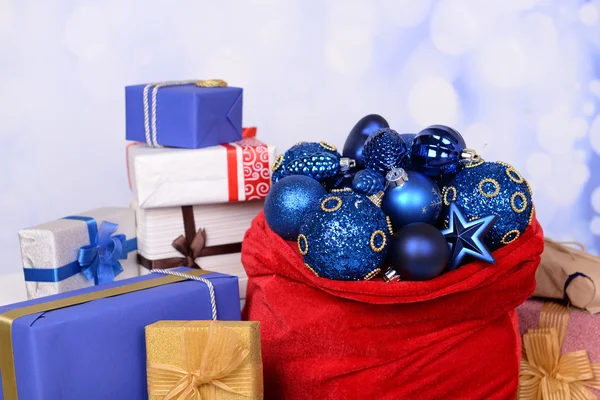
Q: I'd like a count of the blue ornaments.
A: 13